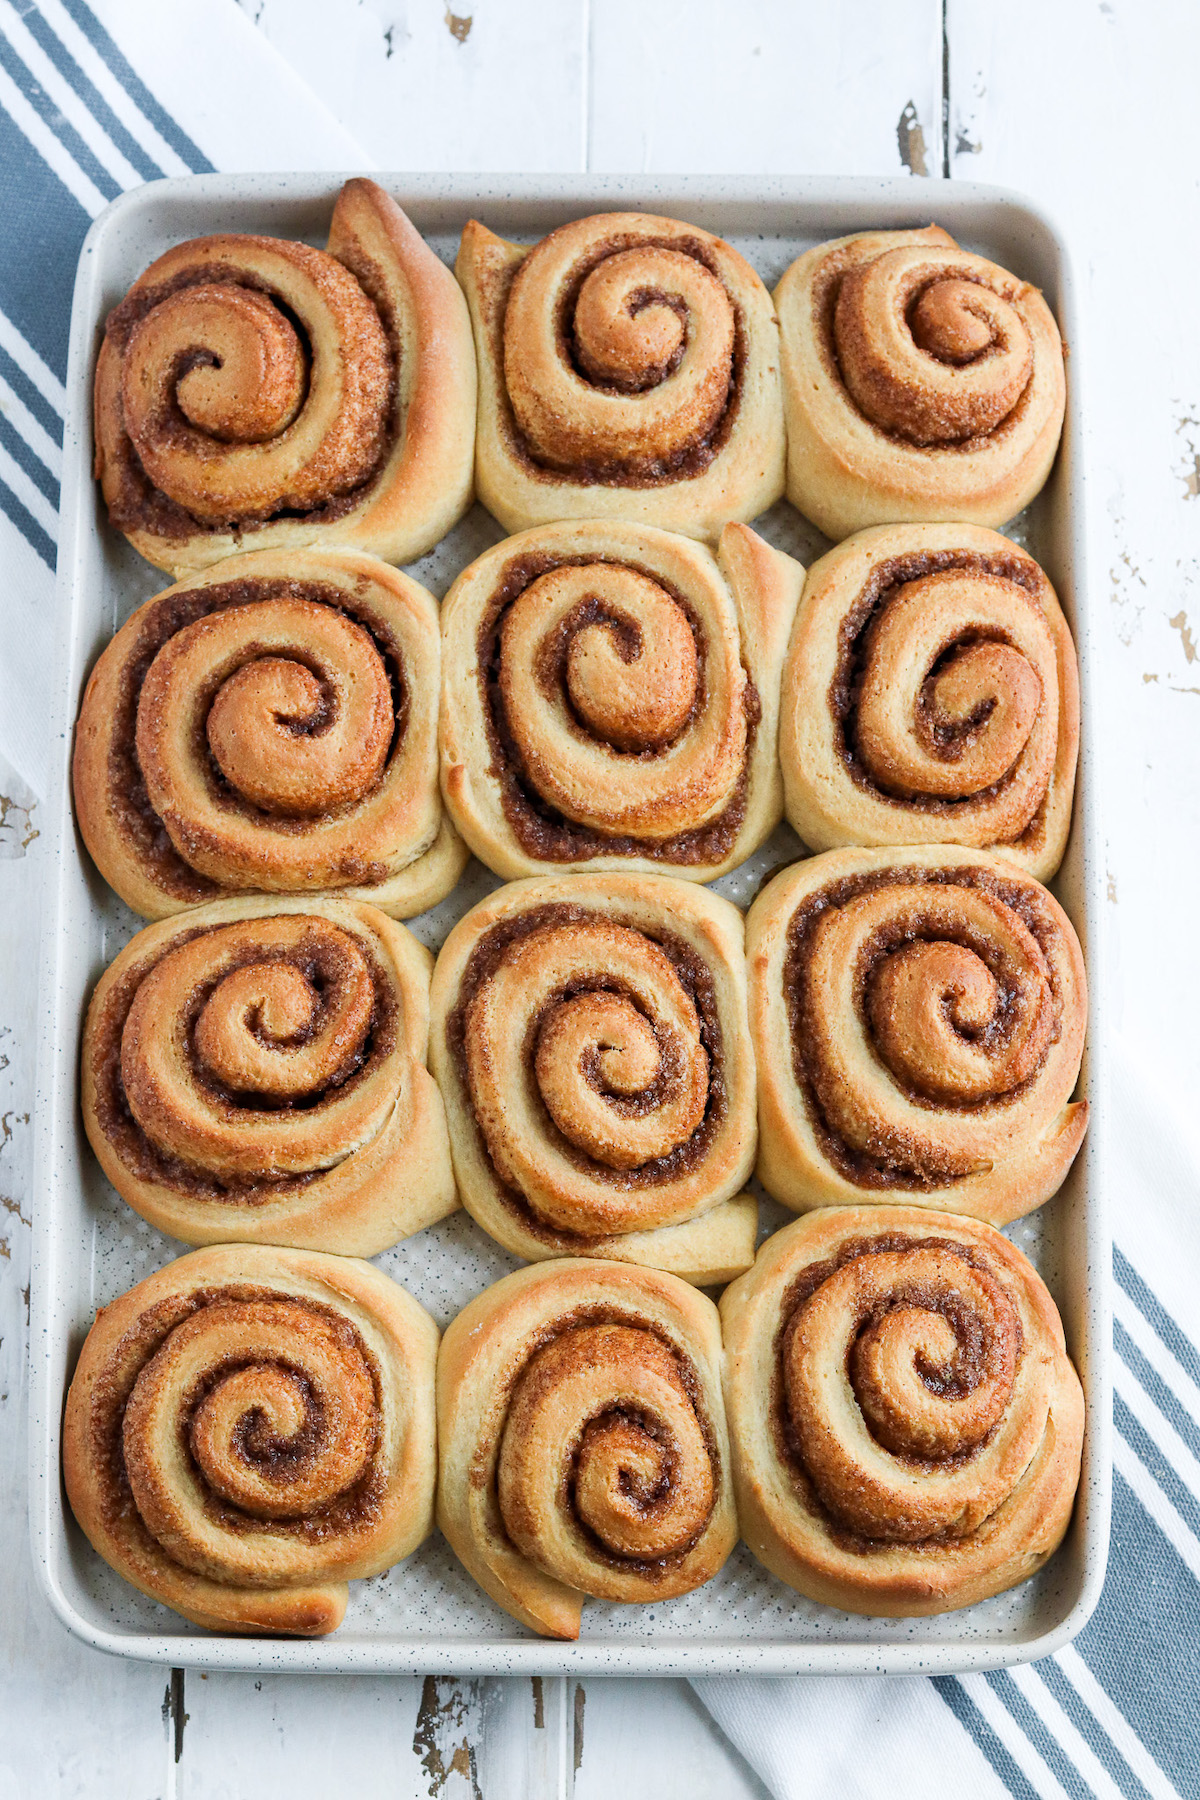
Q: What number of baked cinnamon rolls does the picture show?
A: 12